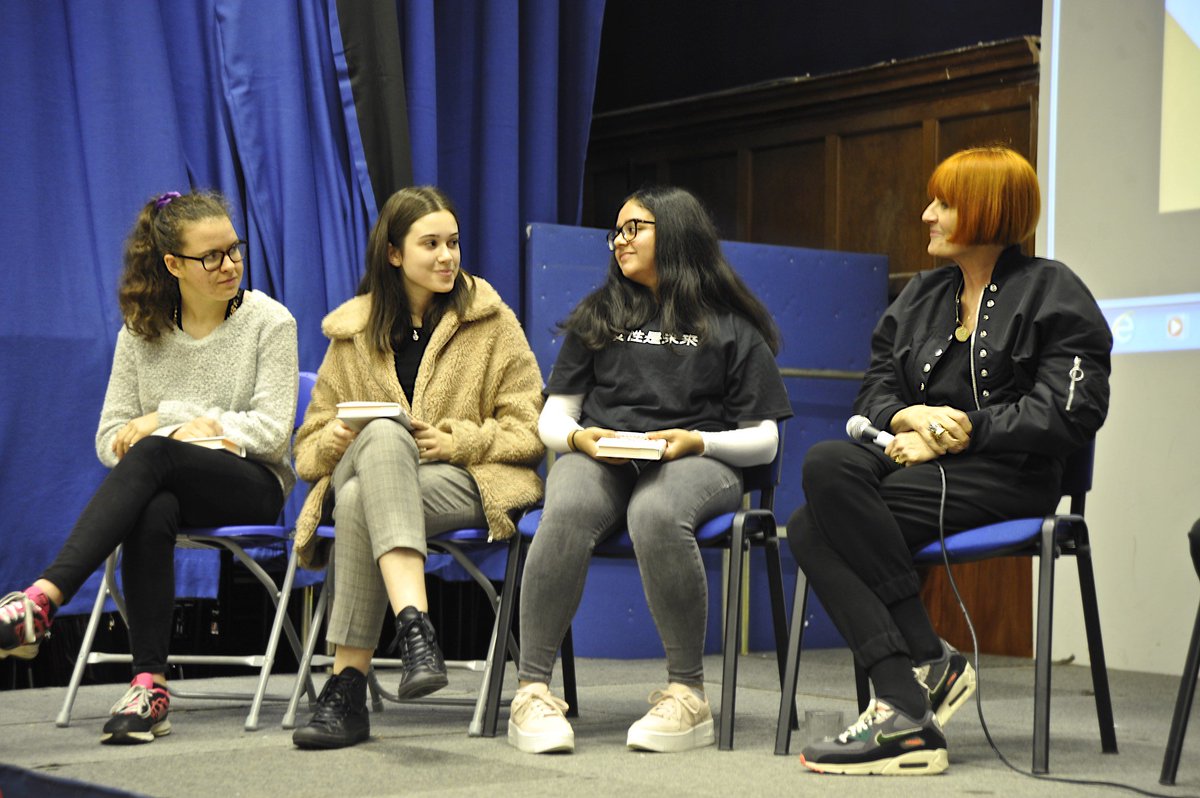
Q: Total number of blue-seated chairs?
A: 4